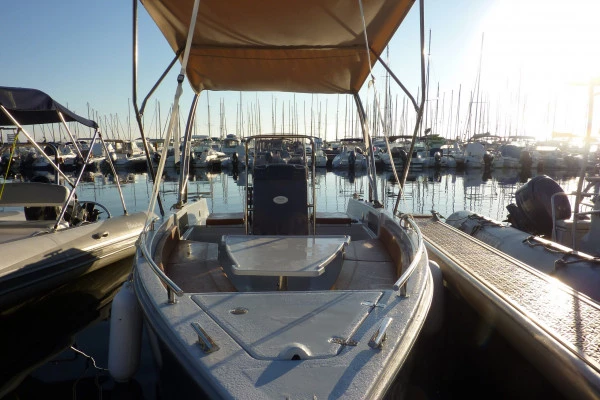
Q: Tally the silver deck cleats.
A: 2